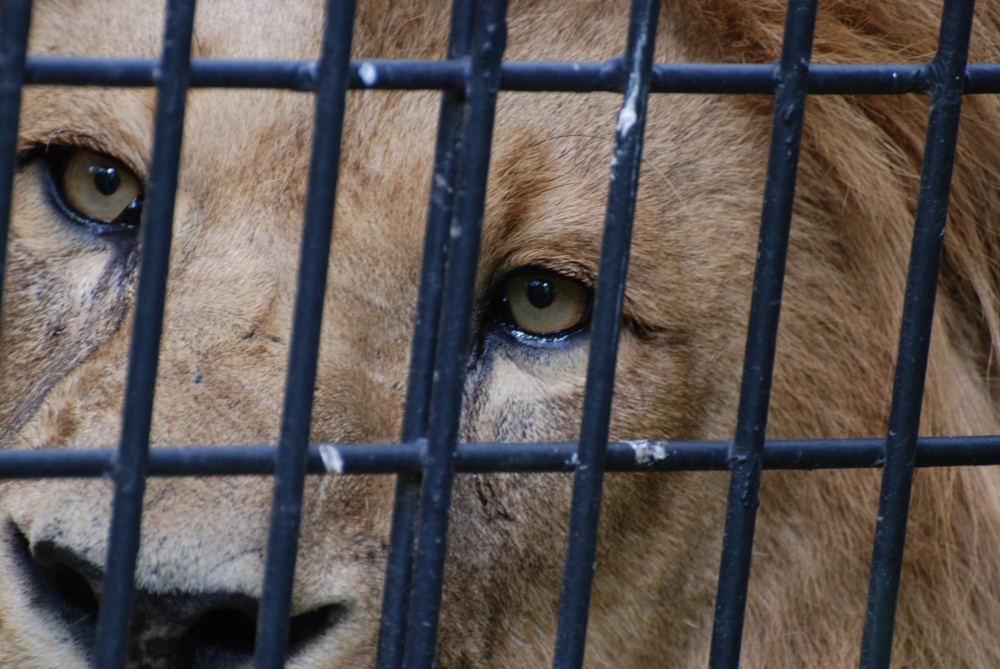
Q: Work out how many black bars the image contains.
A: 10